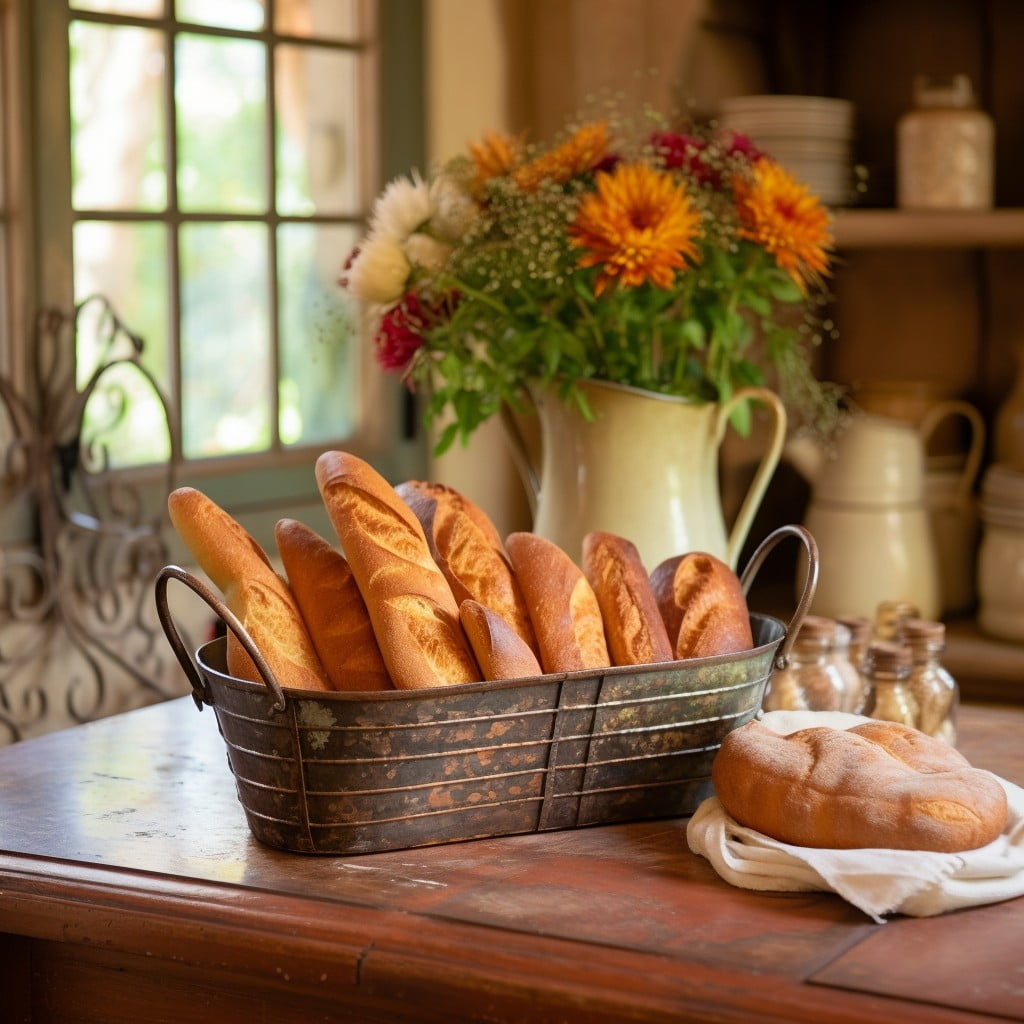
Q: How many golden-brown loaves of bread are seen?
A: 9